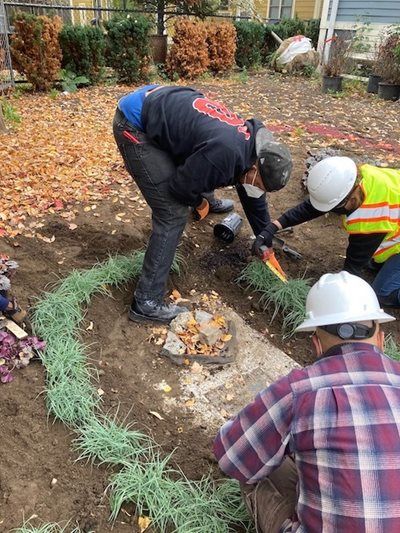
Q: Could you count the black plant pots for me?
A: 4